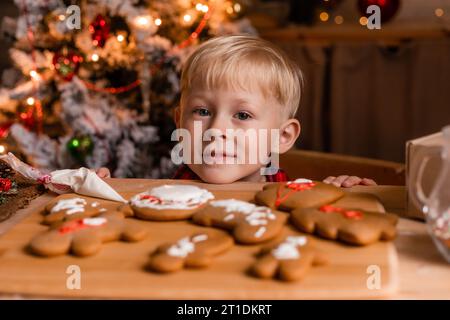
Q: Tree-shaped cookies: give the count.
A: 1